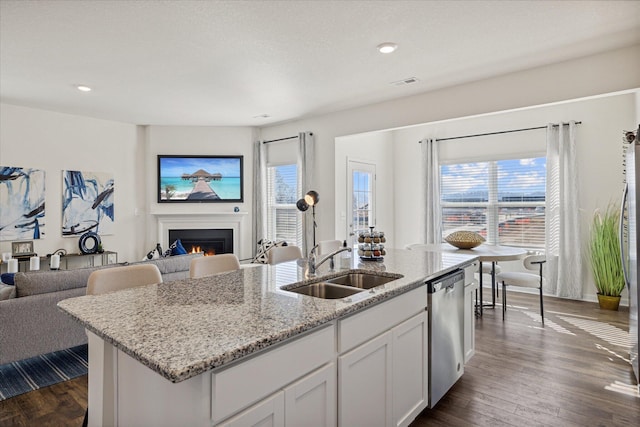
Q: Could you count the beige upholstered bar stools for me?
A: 4